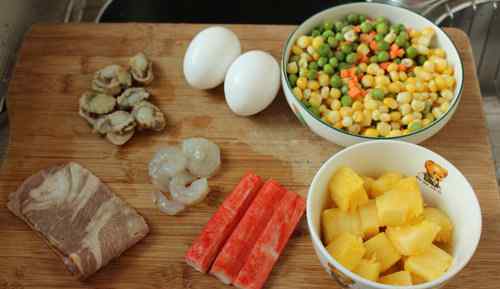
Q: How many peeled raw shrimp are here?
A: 4